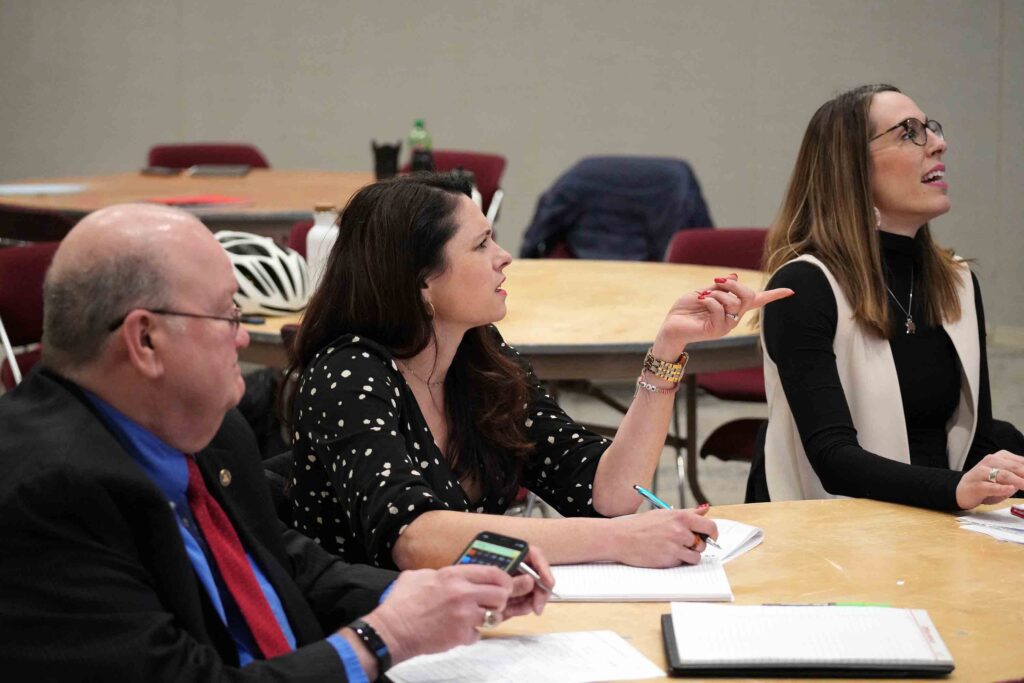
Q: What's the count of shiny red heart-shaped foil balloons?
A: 0